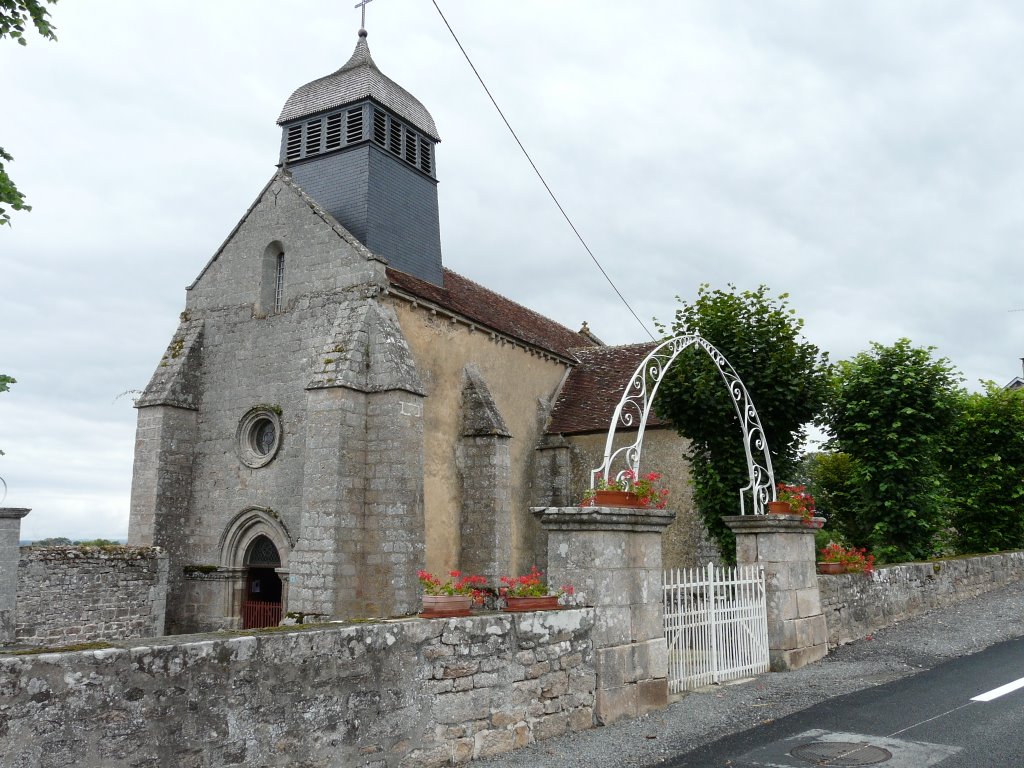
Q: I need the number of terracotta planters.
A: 5